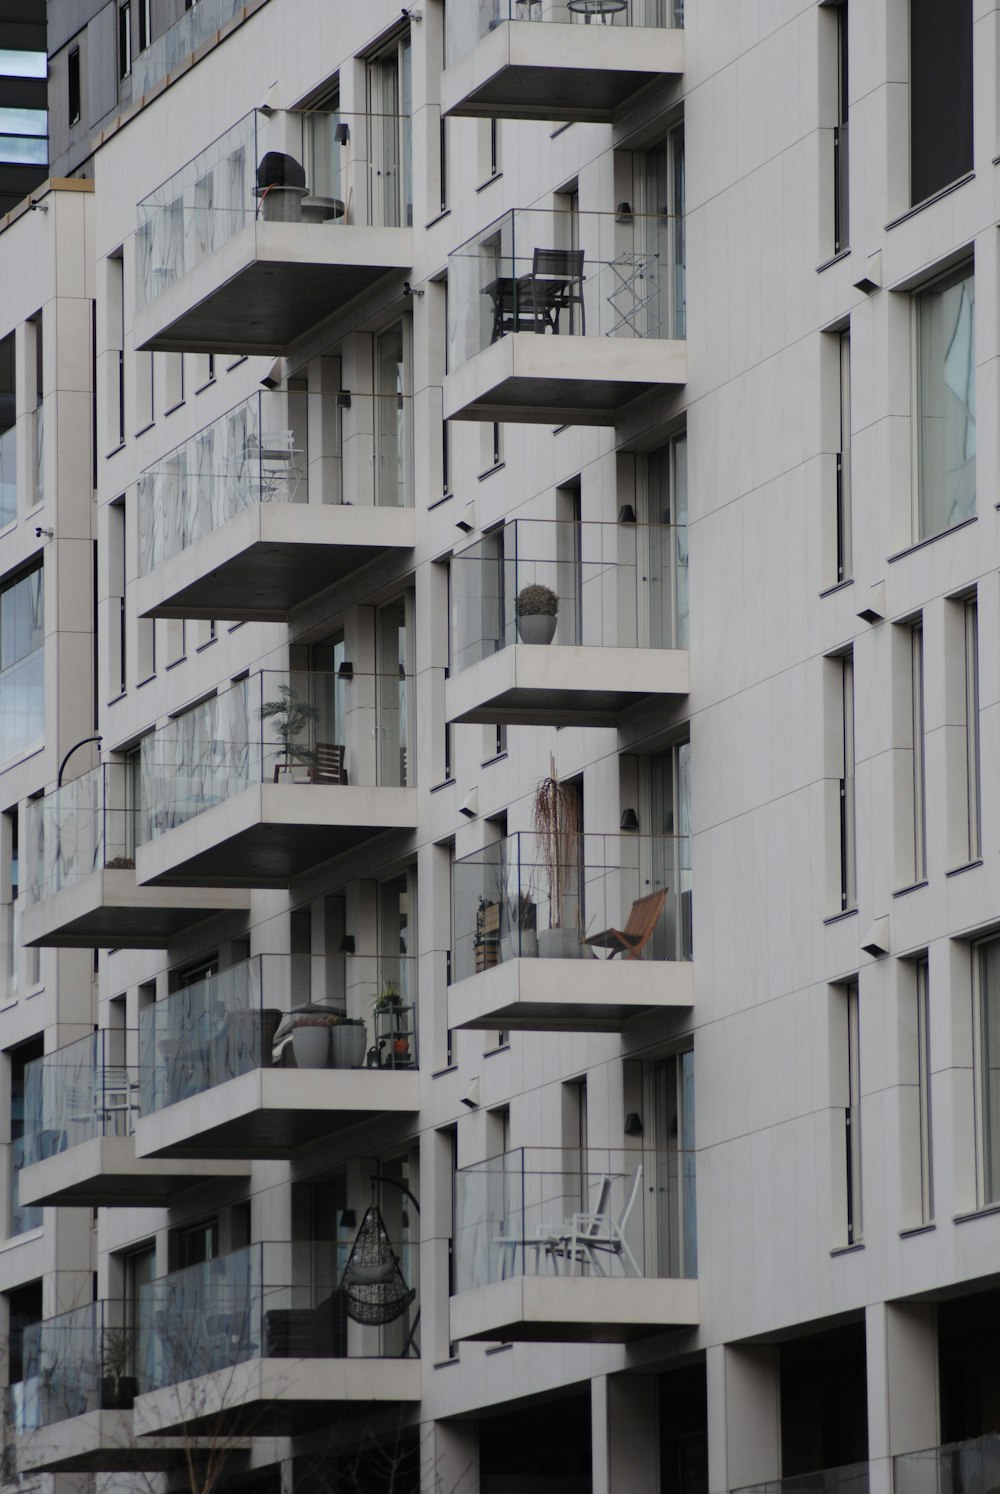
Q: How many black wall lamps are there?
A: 9